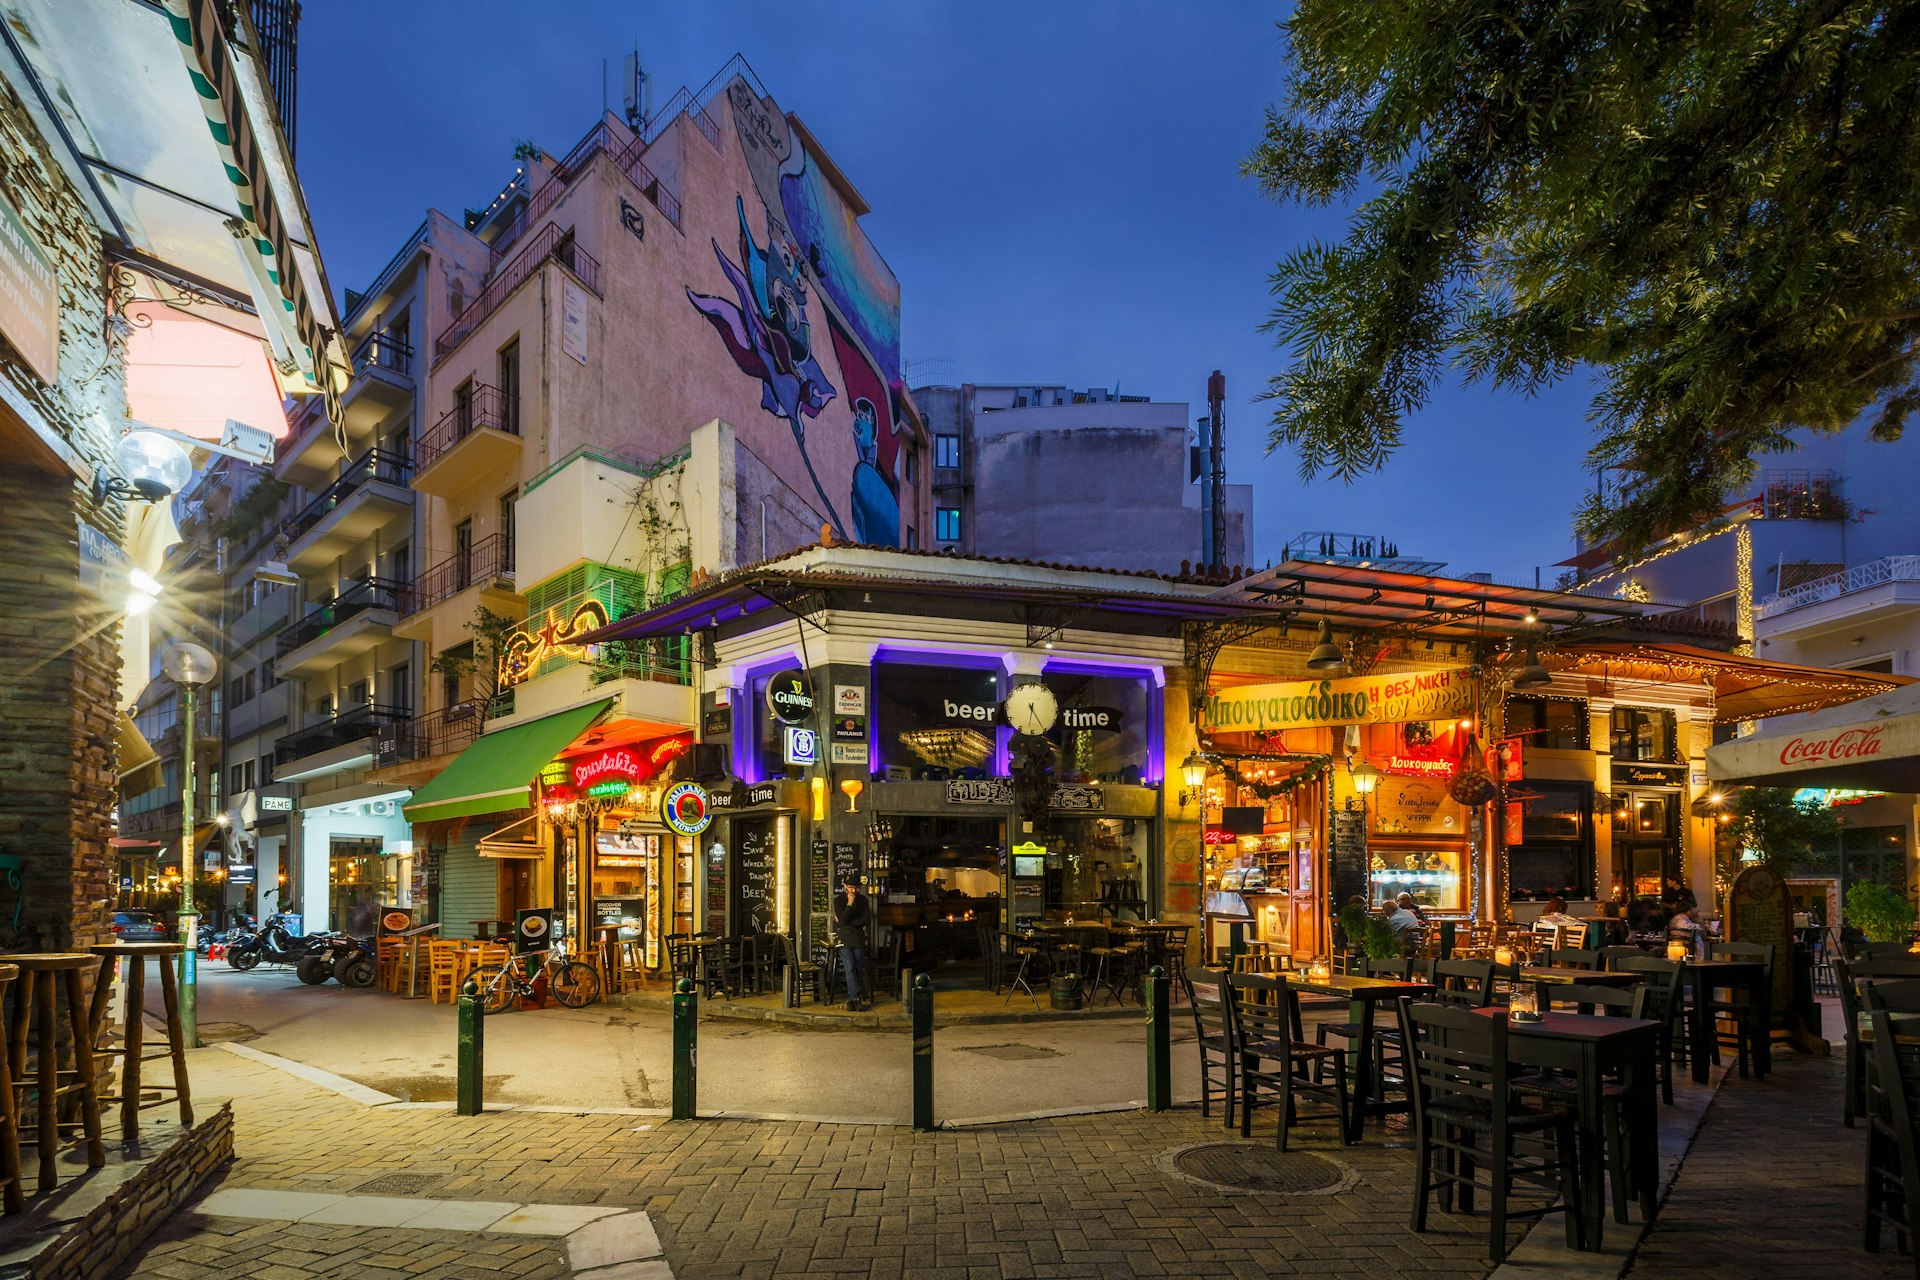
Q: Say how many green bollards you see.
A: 4